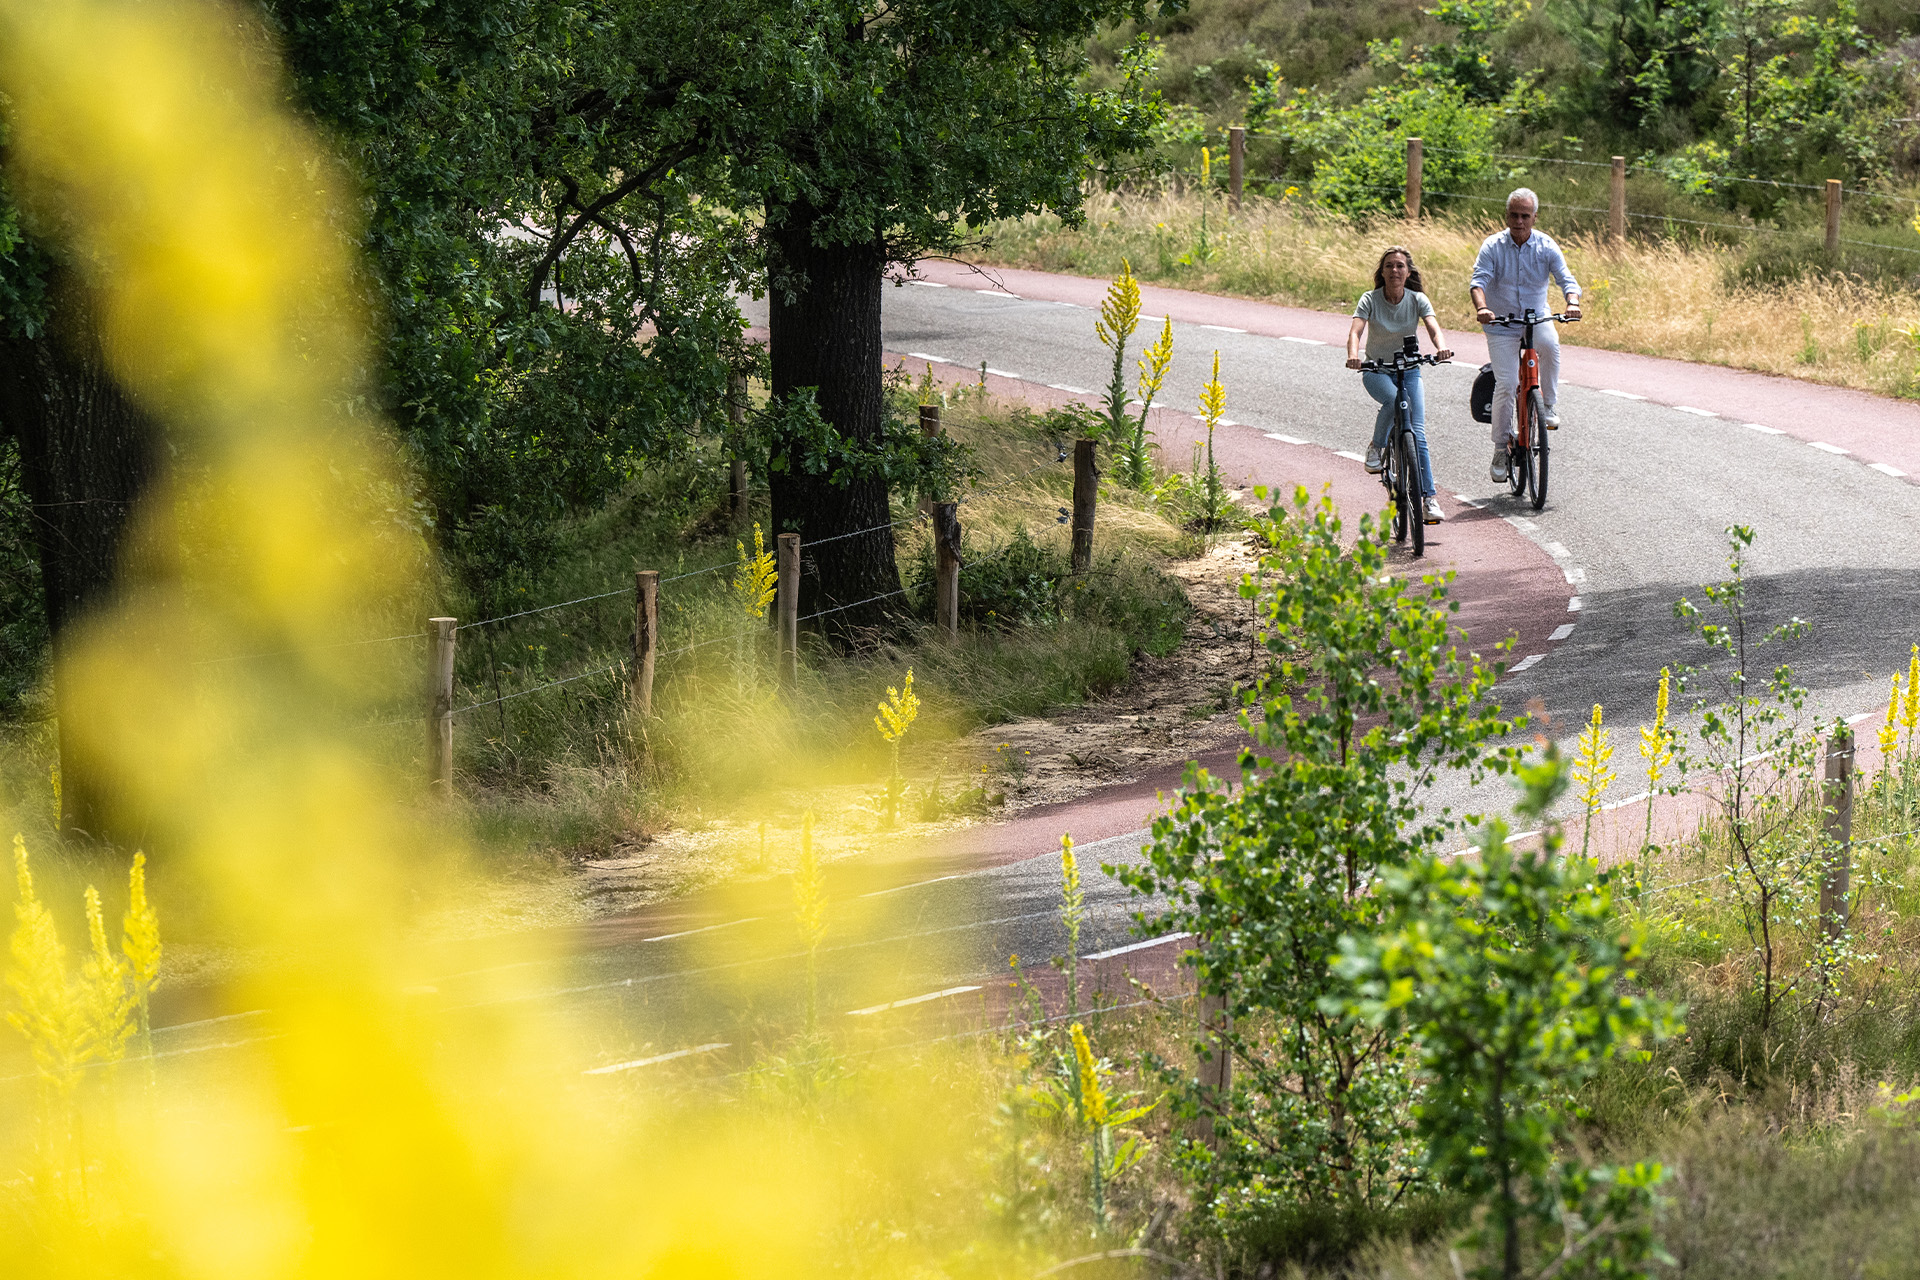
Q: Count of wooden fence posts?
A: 13